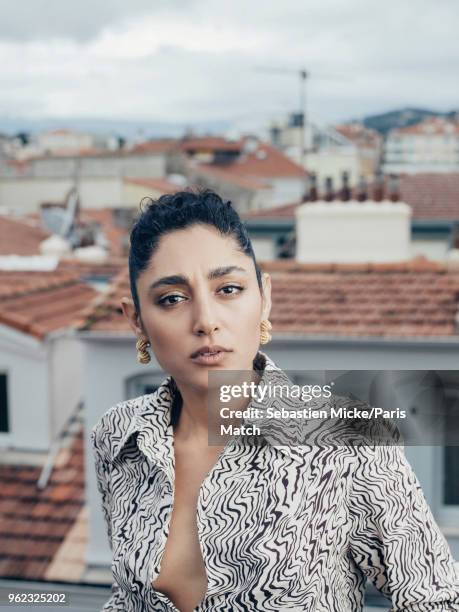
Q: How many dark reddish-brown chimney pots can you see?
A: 6